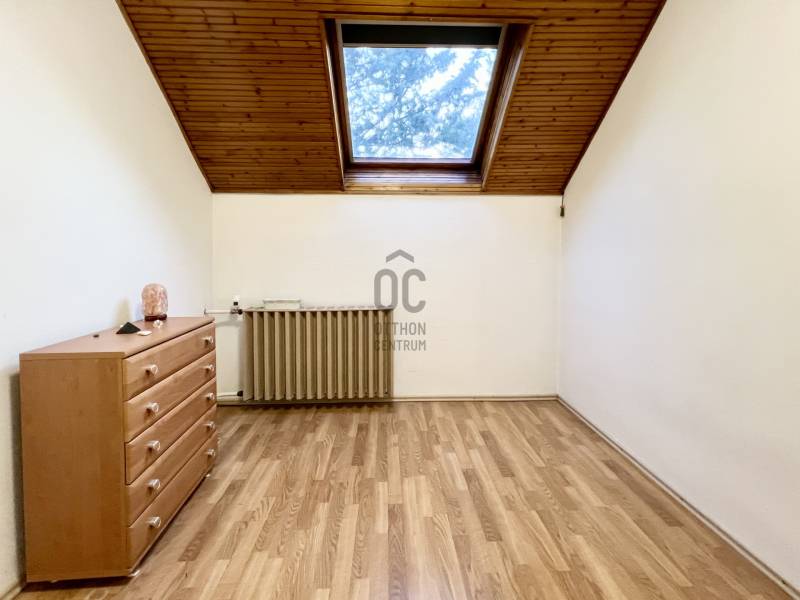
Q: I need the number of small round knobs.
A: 10